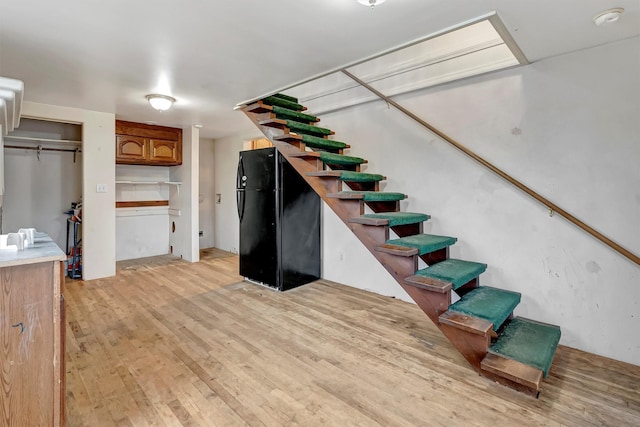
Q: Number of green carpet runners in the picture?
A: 13